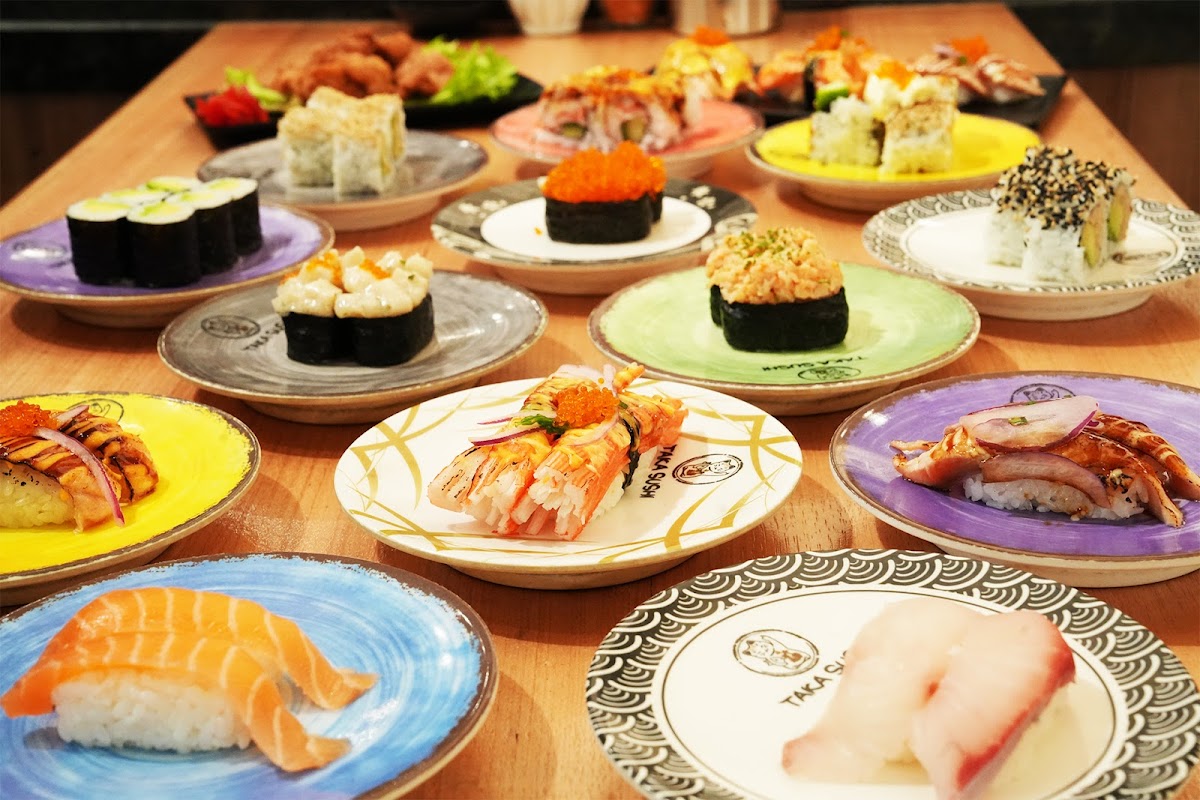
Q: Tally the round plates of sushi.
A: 13